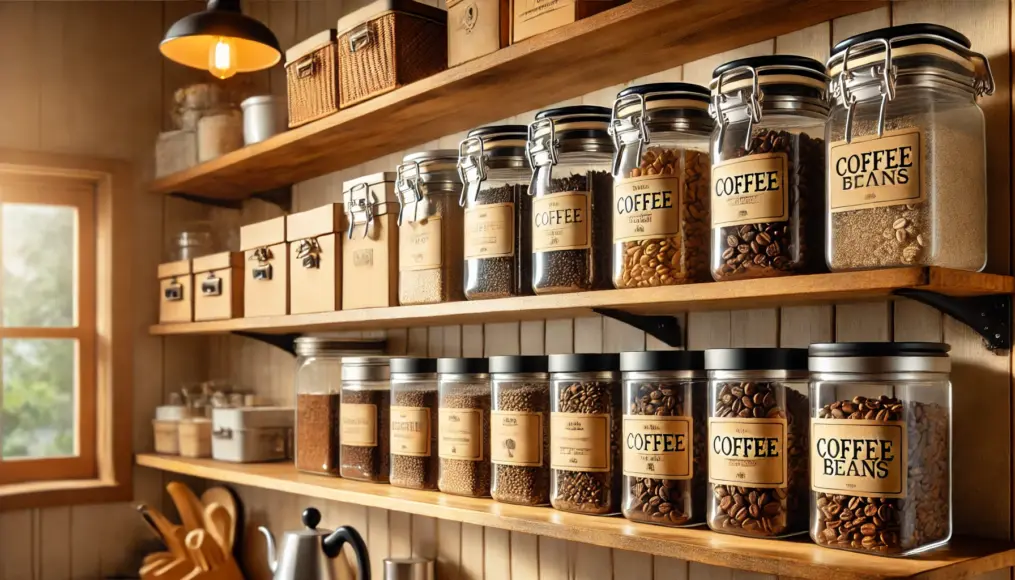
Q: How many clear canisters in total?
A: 15